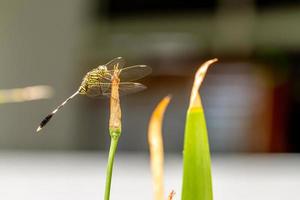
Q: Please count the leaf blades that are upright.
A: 2